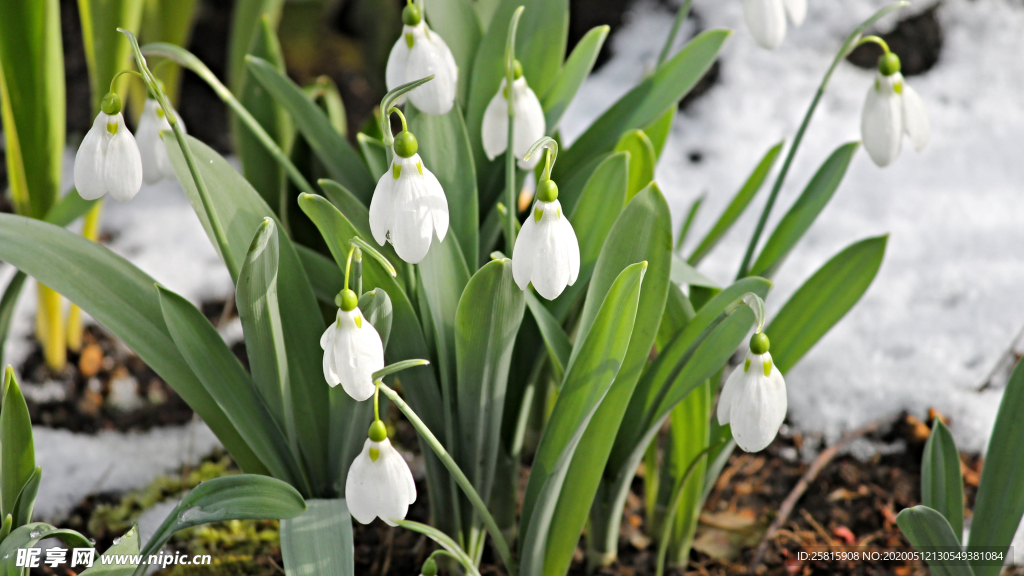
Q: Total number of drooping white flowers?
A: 11